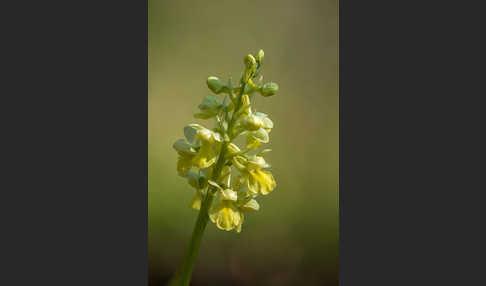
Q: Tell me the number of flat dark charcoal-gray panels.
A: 2